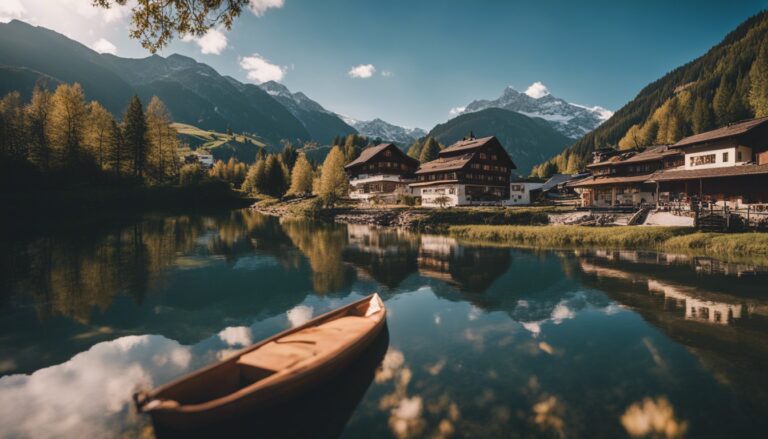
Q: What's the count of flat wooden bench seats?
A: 1